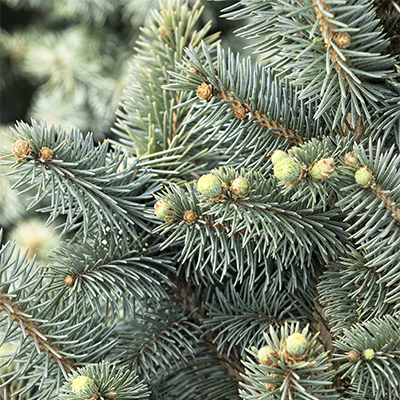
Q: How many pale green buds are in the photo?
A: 11